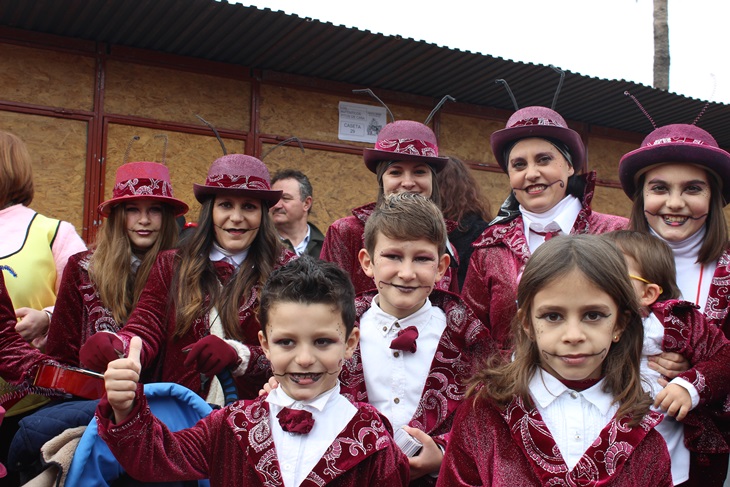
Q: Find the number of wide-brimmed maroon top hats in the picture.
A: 5